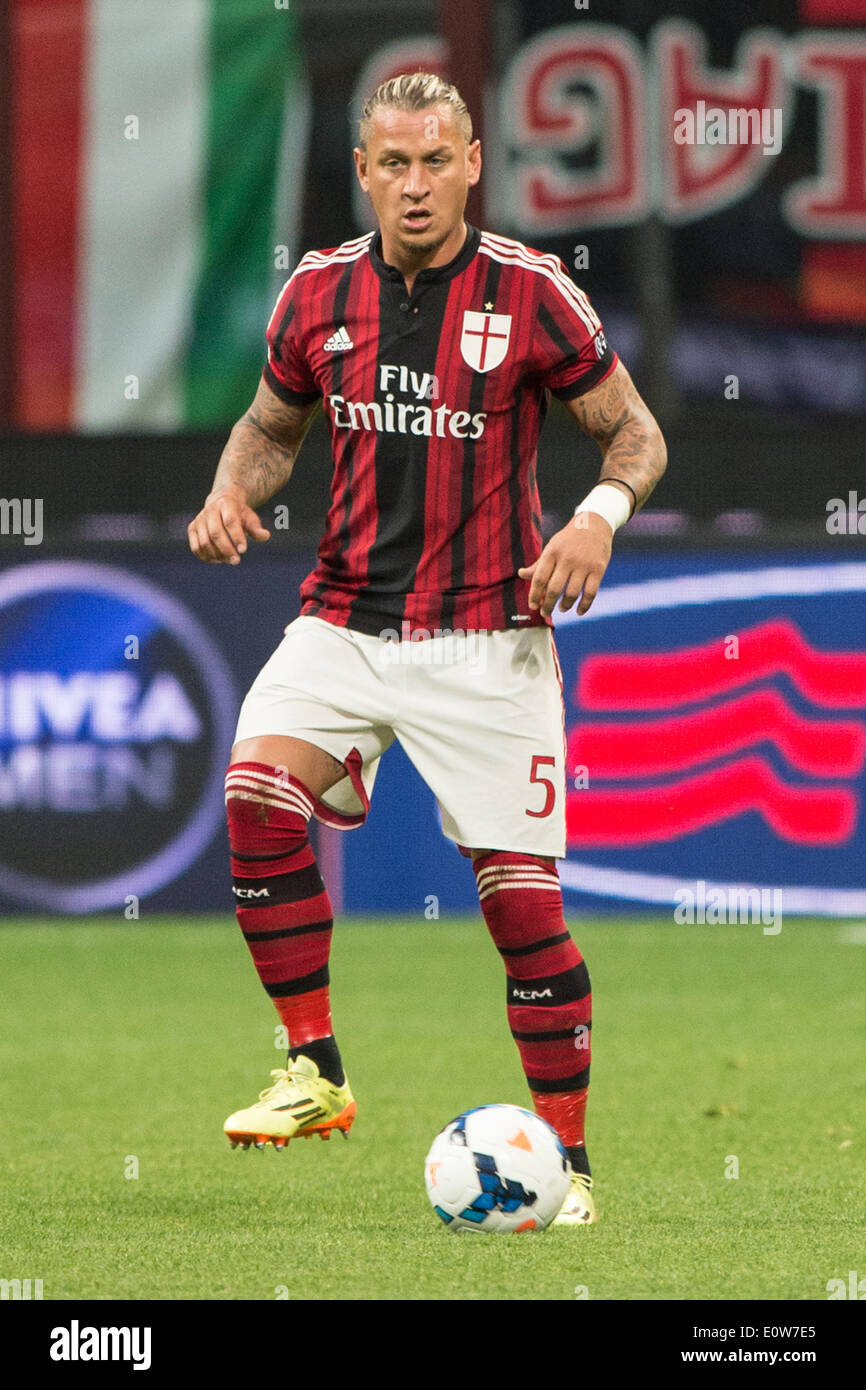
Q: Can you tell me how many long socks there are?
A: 2